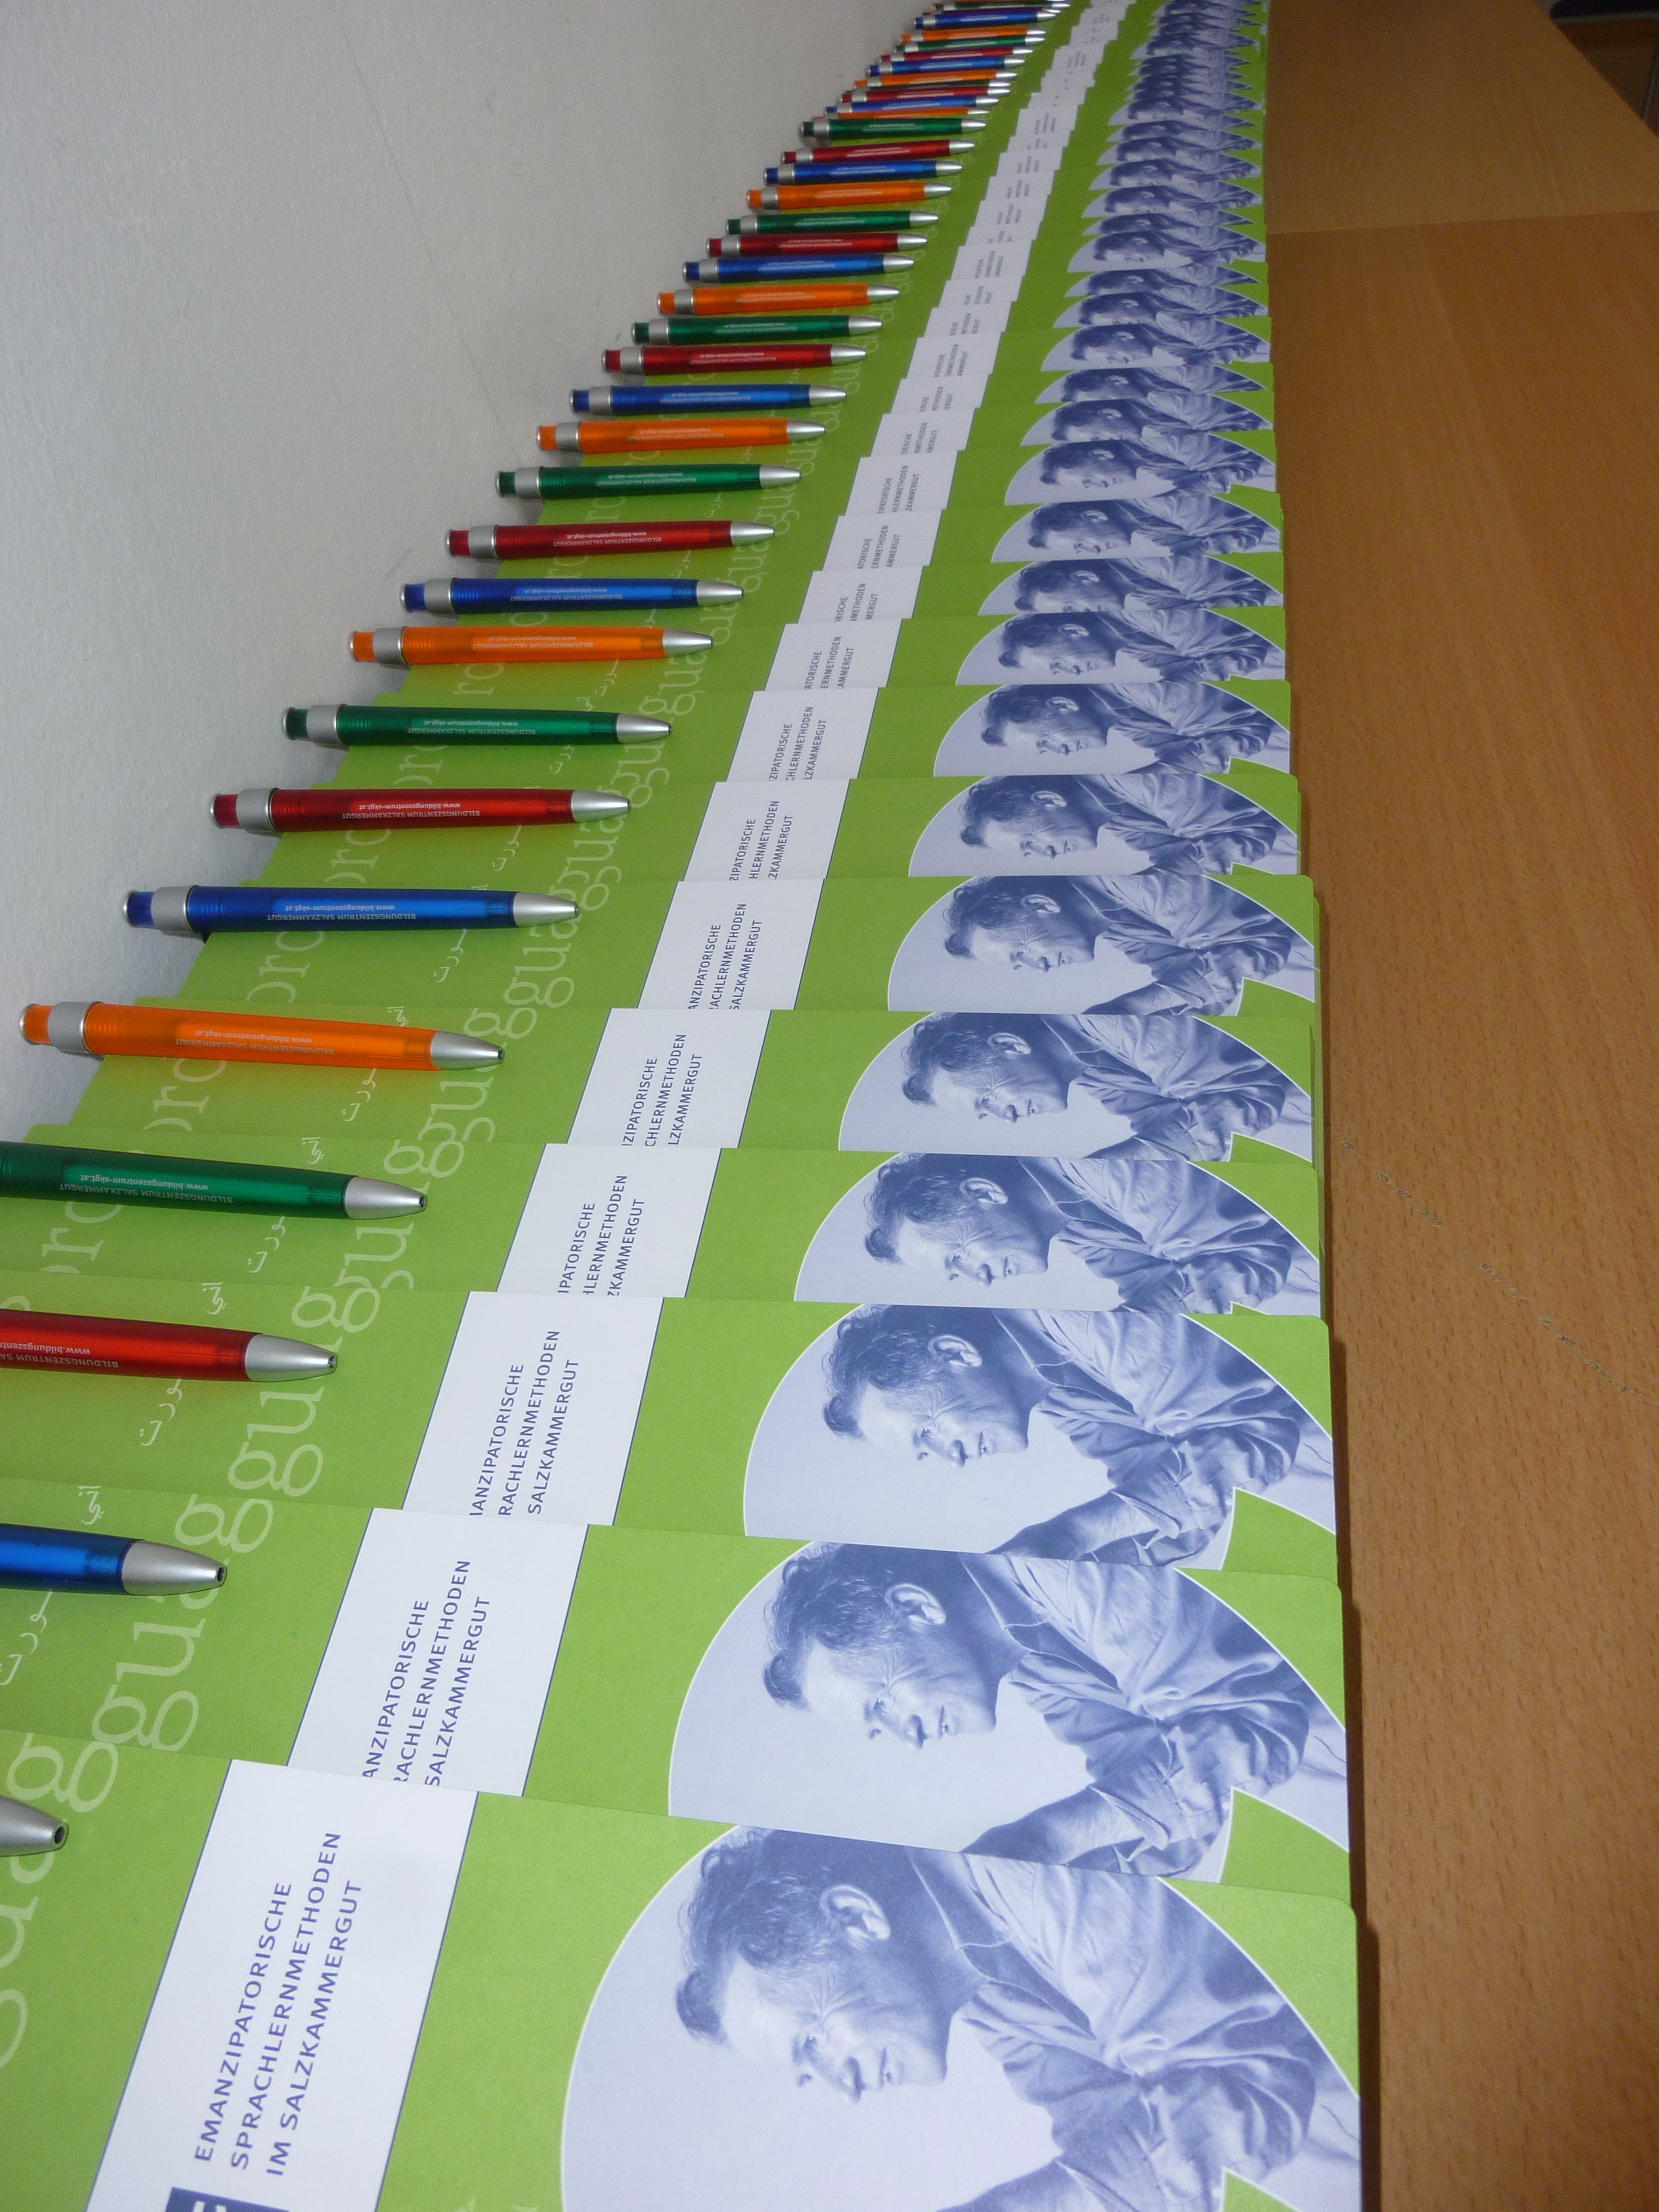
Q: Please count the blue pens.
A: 9